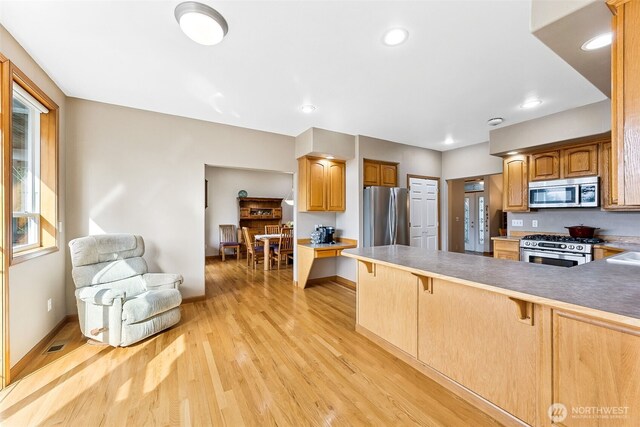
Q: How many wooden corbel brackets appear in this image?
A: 3